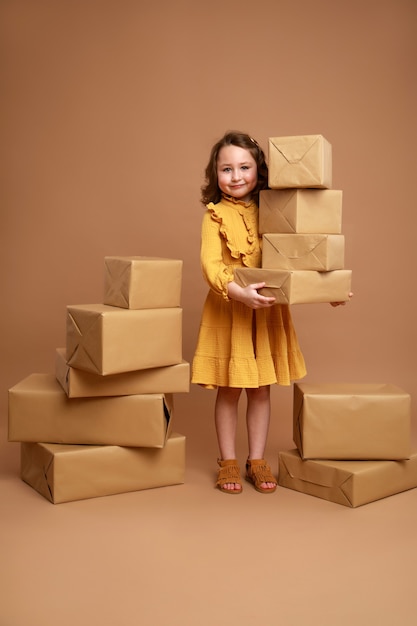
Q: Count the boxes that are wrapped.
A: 11